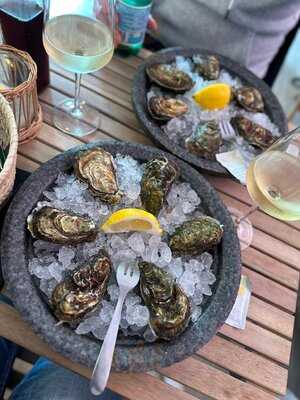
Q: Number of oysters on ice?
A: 12